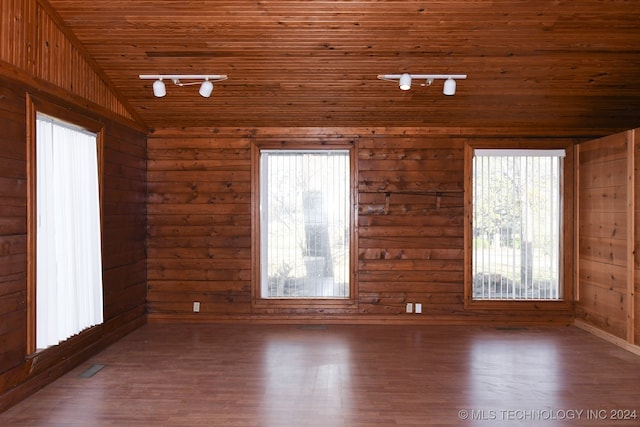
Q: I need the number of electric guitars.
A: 0